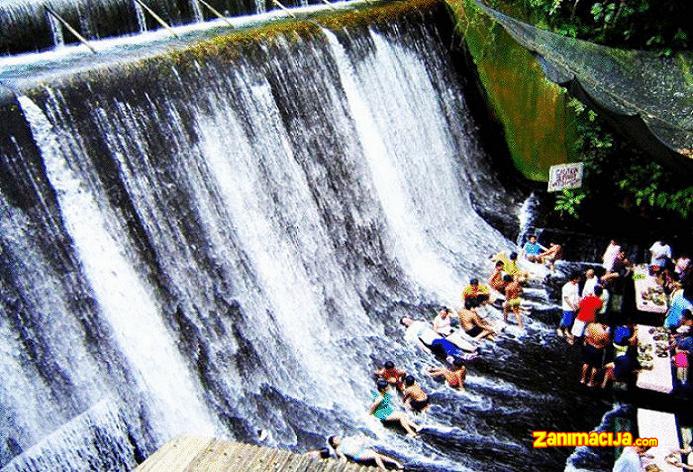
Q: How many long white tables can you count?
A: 3